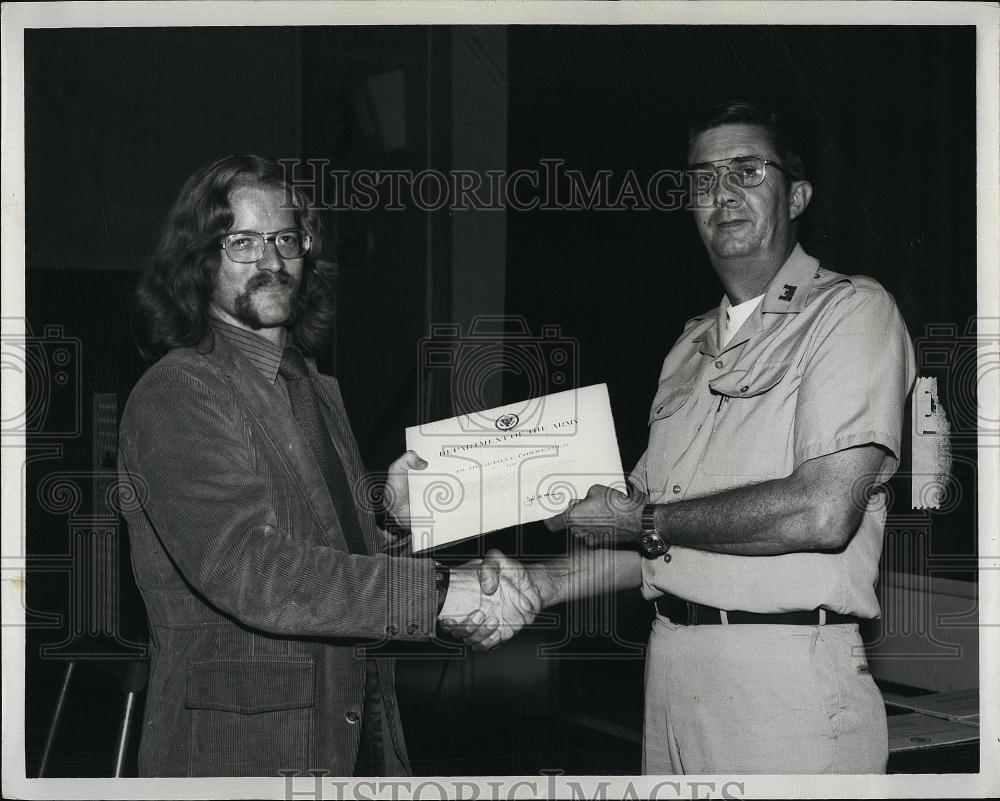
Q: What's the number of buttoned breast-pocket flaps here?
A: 2